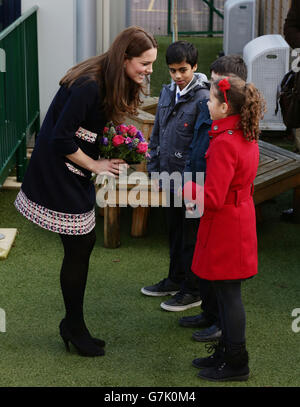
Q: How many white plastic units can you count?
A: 2